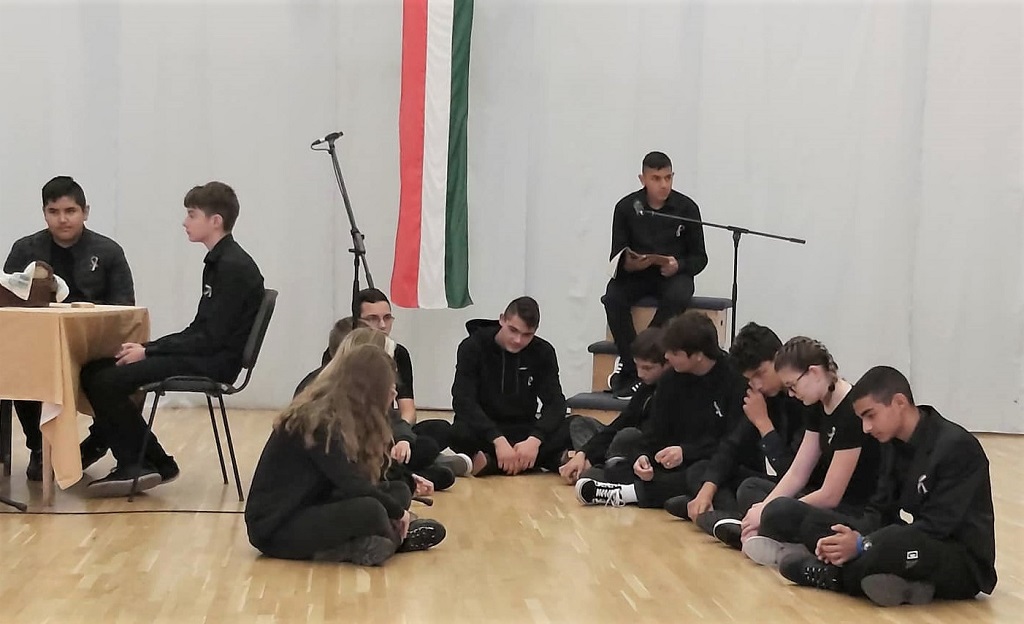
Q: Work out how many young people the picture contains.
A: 13